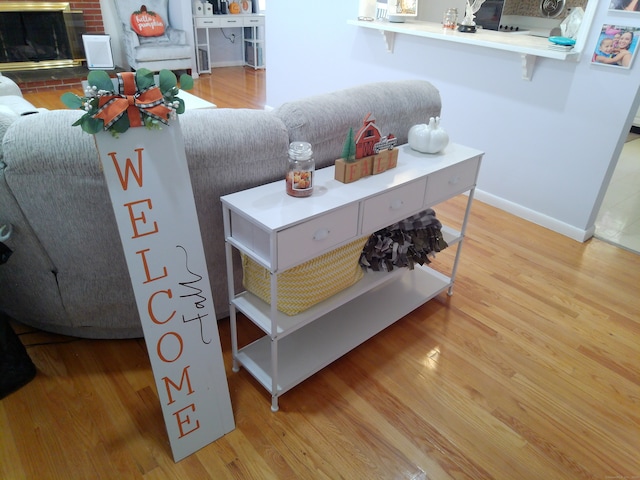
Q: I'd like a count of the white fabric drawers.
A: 3